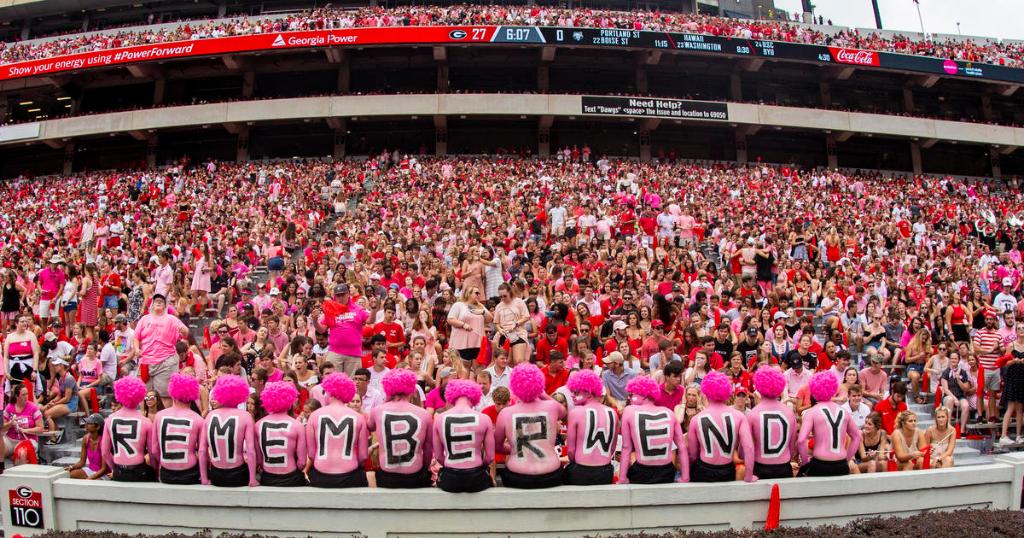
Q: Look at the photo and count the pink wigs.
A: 13